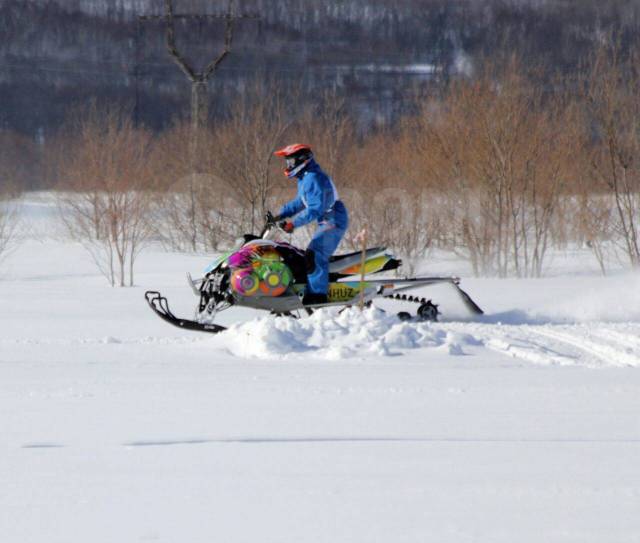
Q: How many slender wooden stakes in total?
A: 1